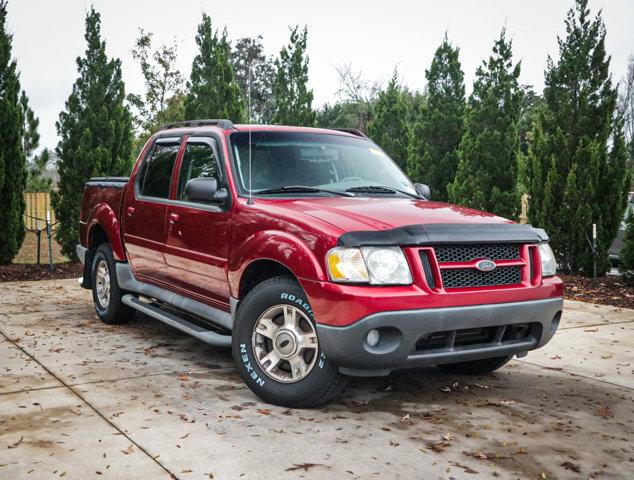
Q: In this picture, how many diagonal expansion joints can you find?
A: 2